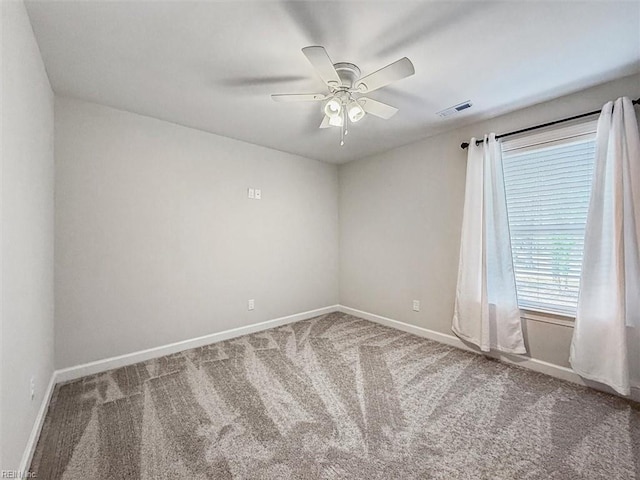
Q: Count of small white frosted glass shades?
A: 3